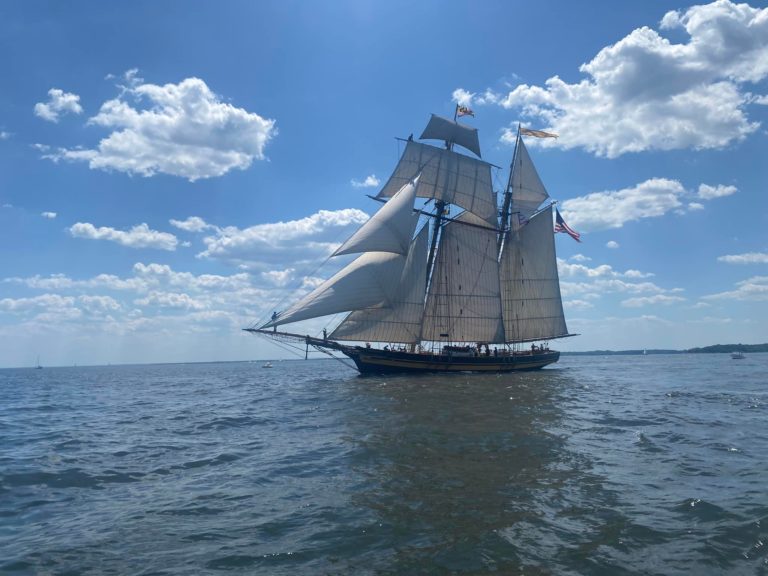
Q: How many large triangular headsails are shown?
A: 3